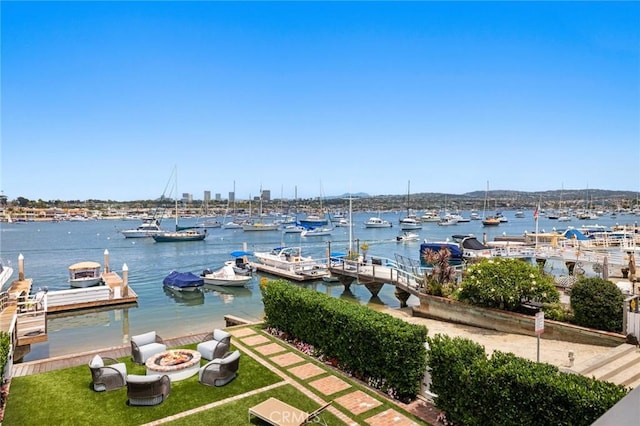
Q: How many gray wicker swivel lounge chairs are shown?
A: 5